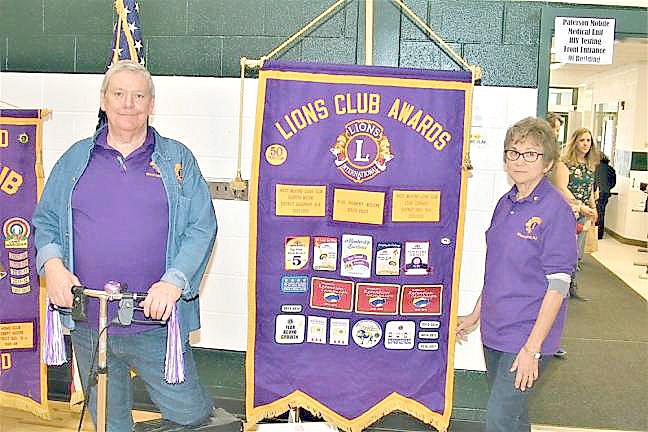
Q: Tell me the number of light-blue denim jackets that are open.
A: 1